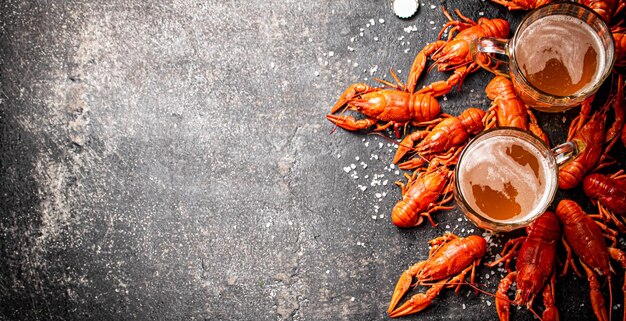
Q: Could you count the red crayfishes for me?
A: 13